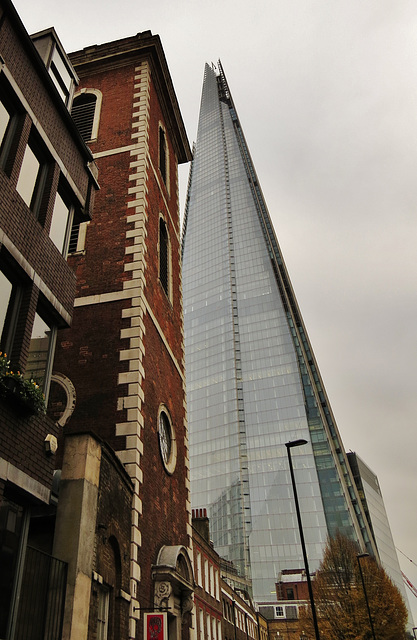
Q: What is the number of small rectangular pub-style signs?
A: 1